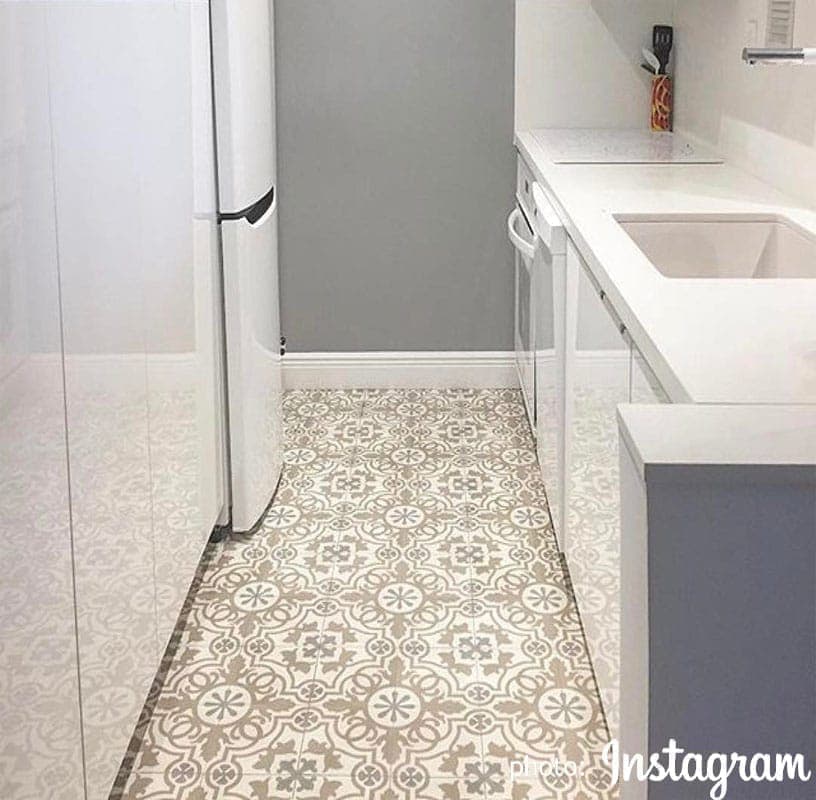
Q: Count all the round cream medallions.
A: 15